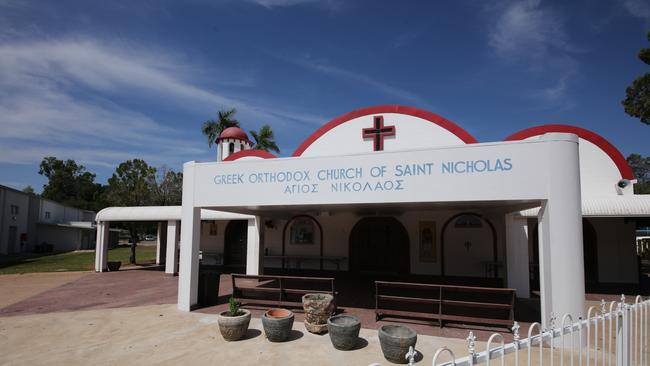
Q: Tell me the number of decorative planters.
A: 5